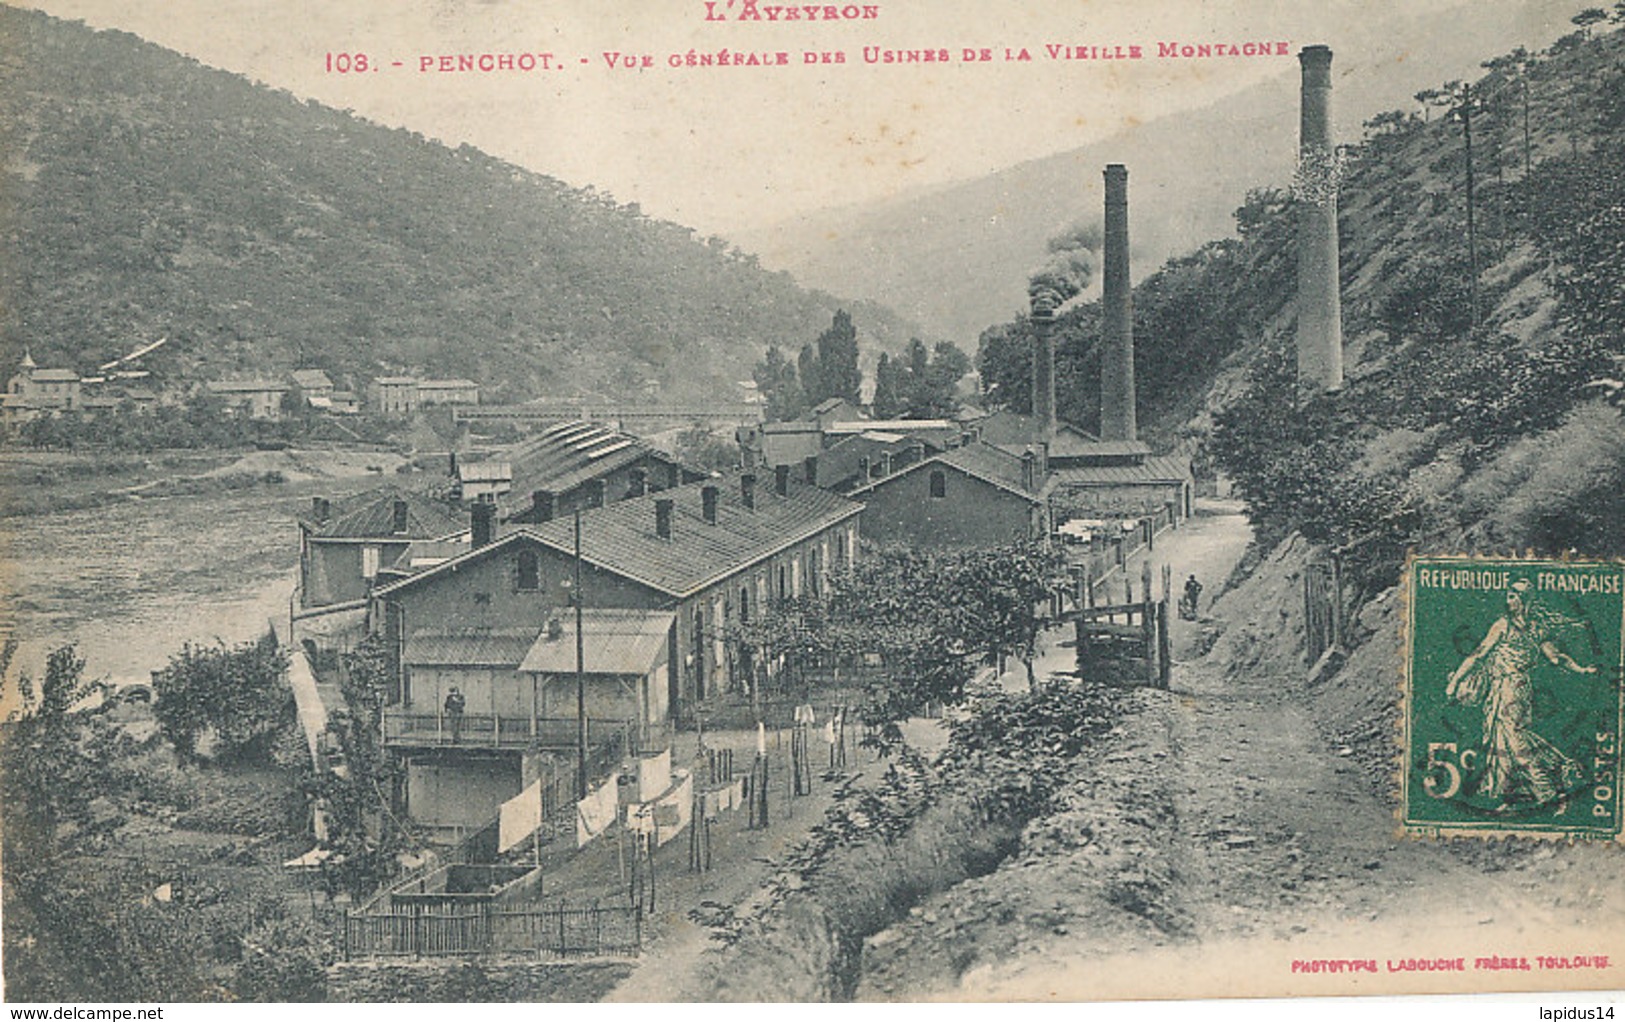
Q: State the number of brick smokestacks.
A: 3